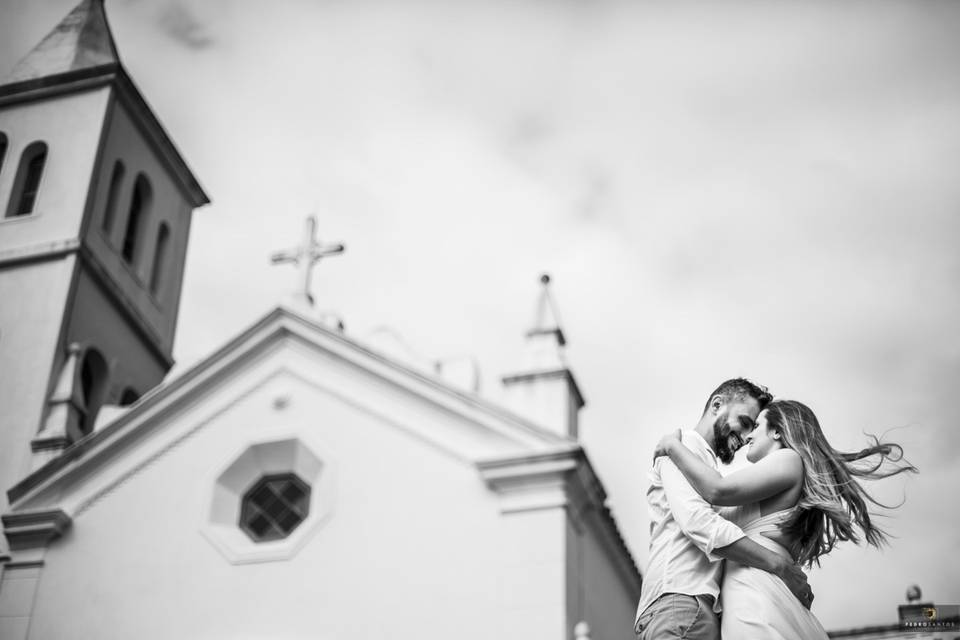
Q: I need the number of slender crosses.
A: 1